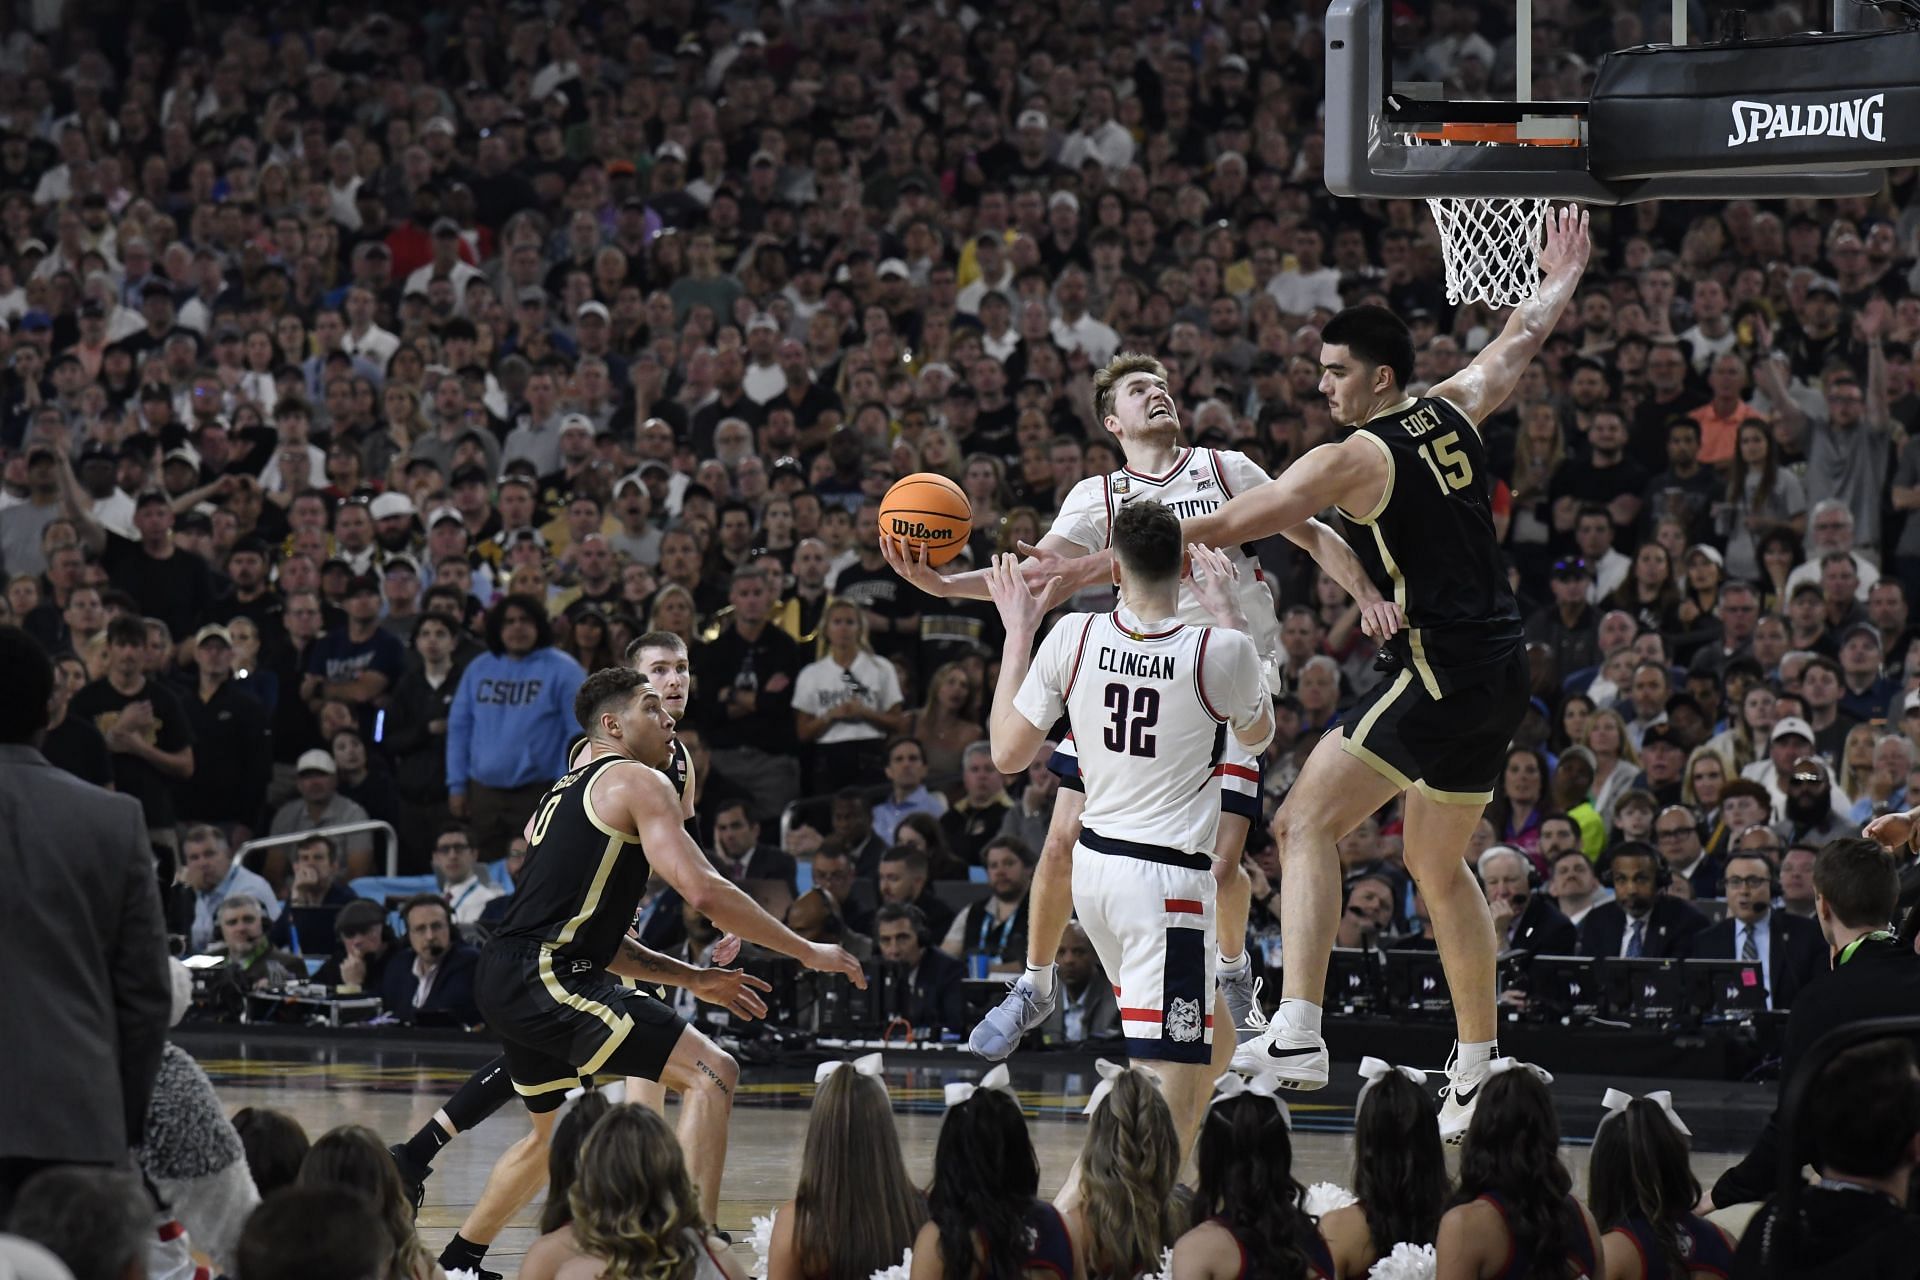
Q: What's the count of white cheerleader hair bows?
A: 8